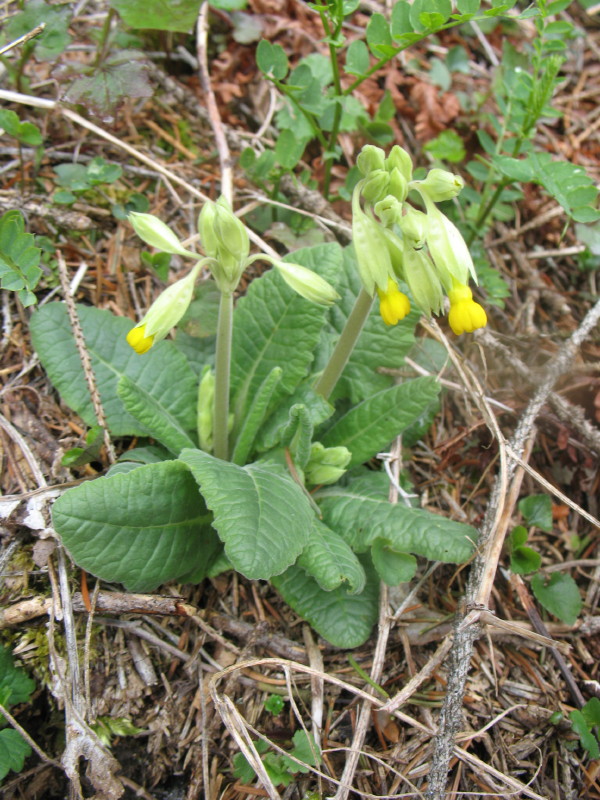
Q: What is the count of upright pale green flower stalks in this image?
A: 2